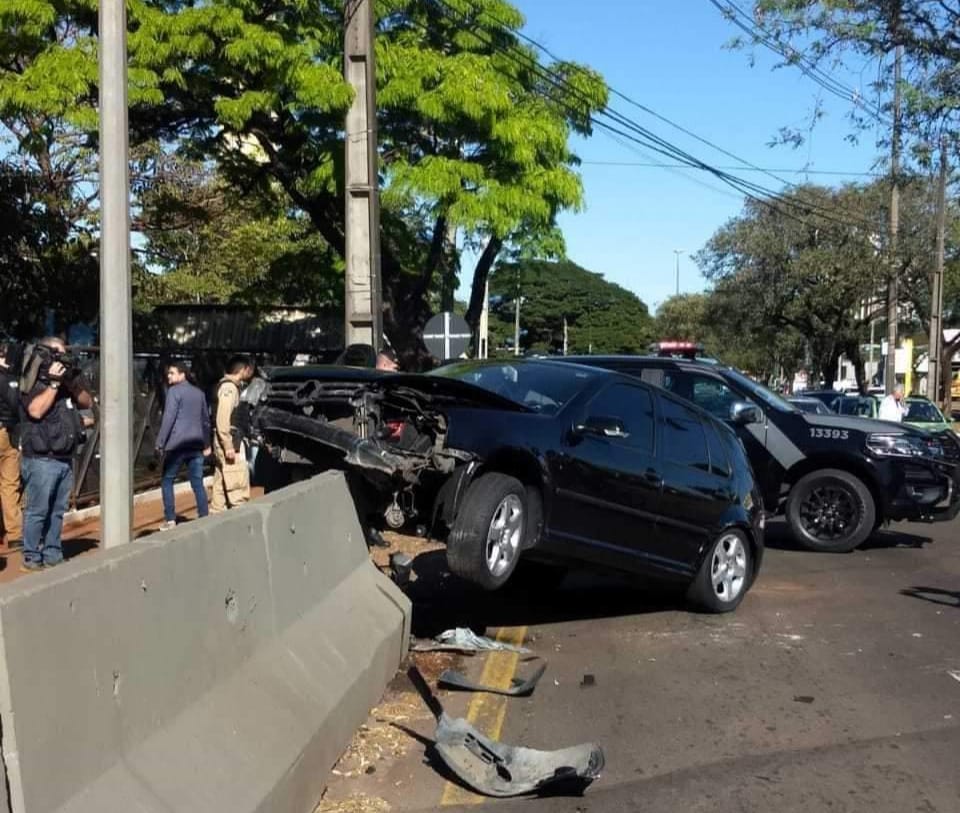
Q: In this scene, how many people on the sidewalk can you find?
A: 4